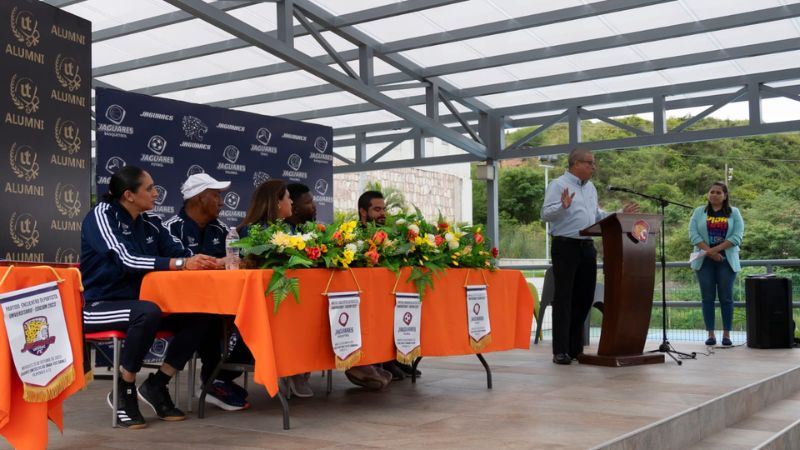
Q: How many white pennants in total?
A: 4